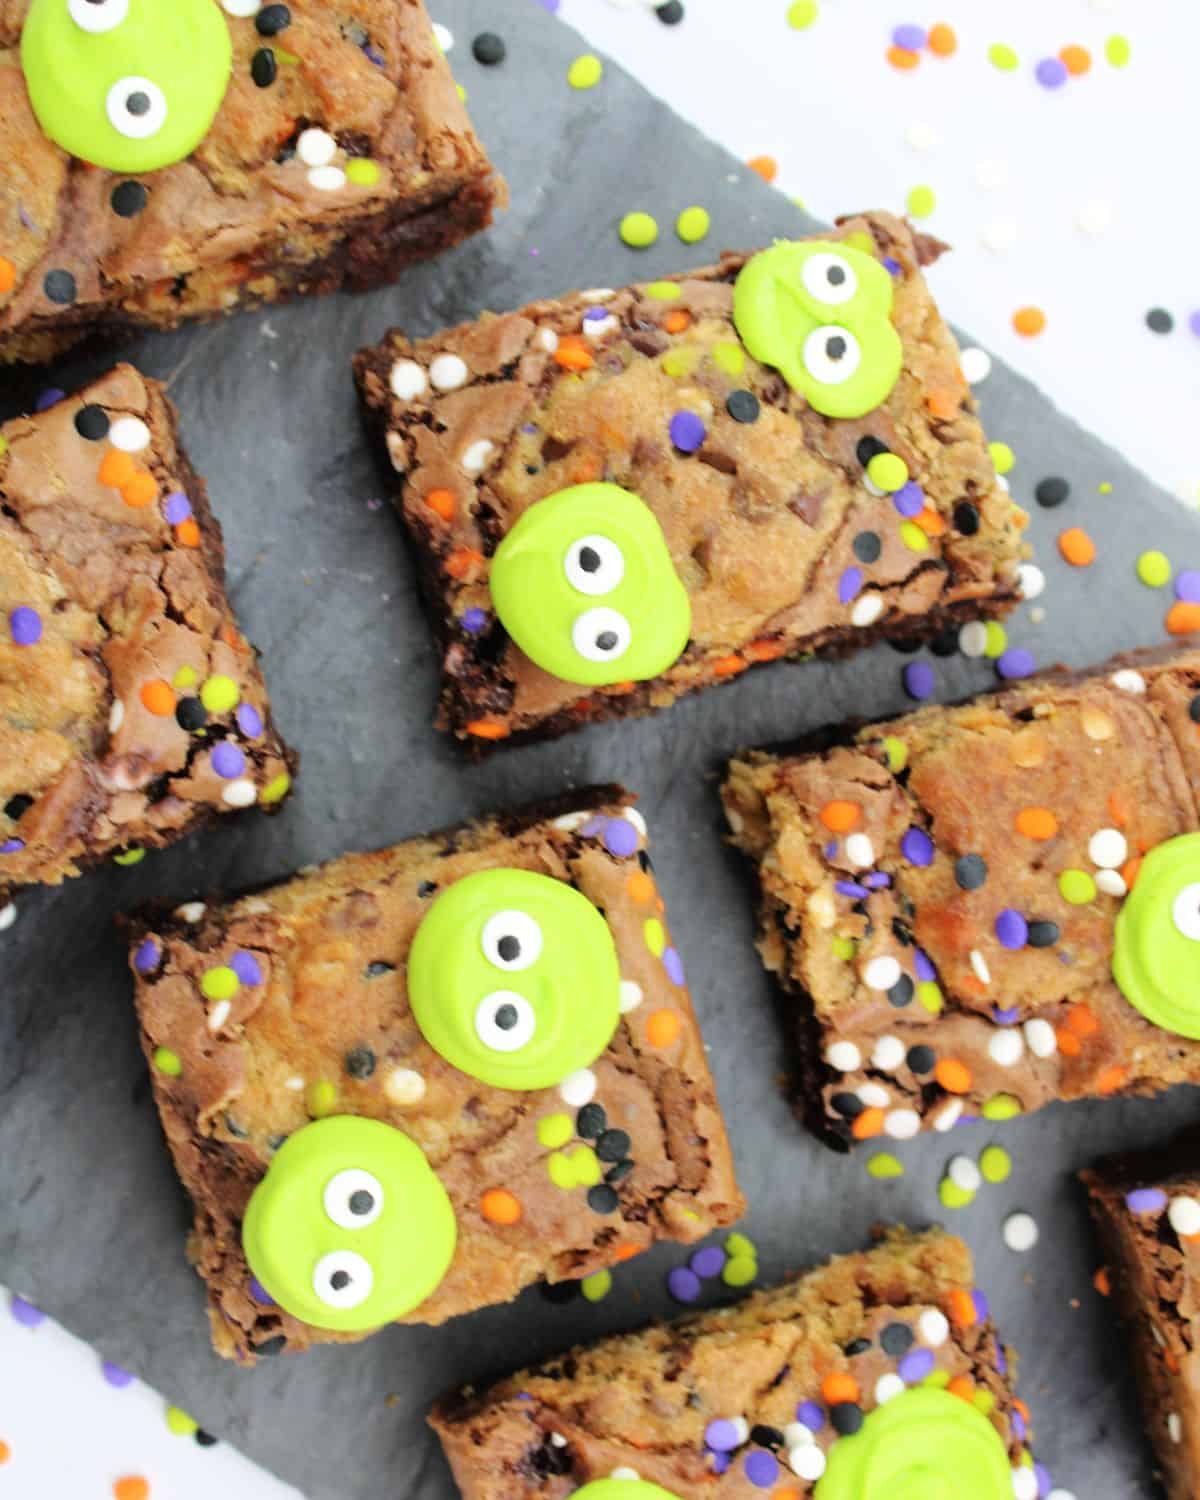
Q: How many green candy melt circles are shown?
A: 8